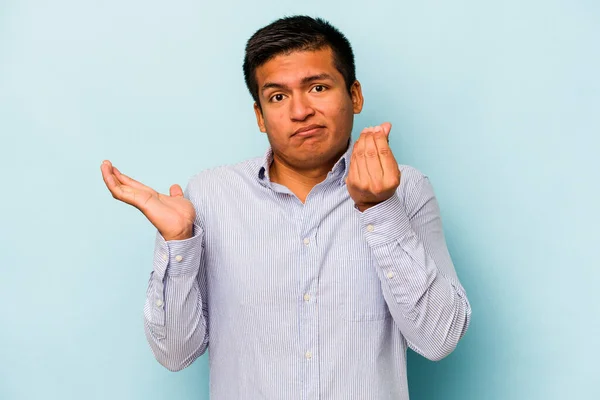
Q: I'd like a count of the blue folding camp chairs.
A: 0